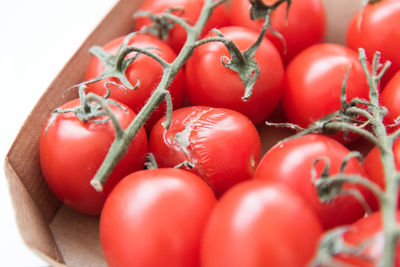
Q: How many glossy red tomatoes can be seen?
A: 14